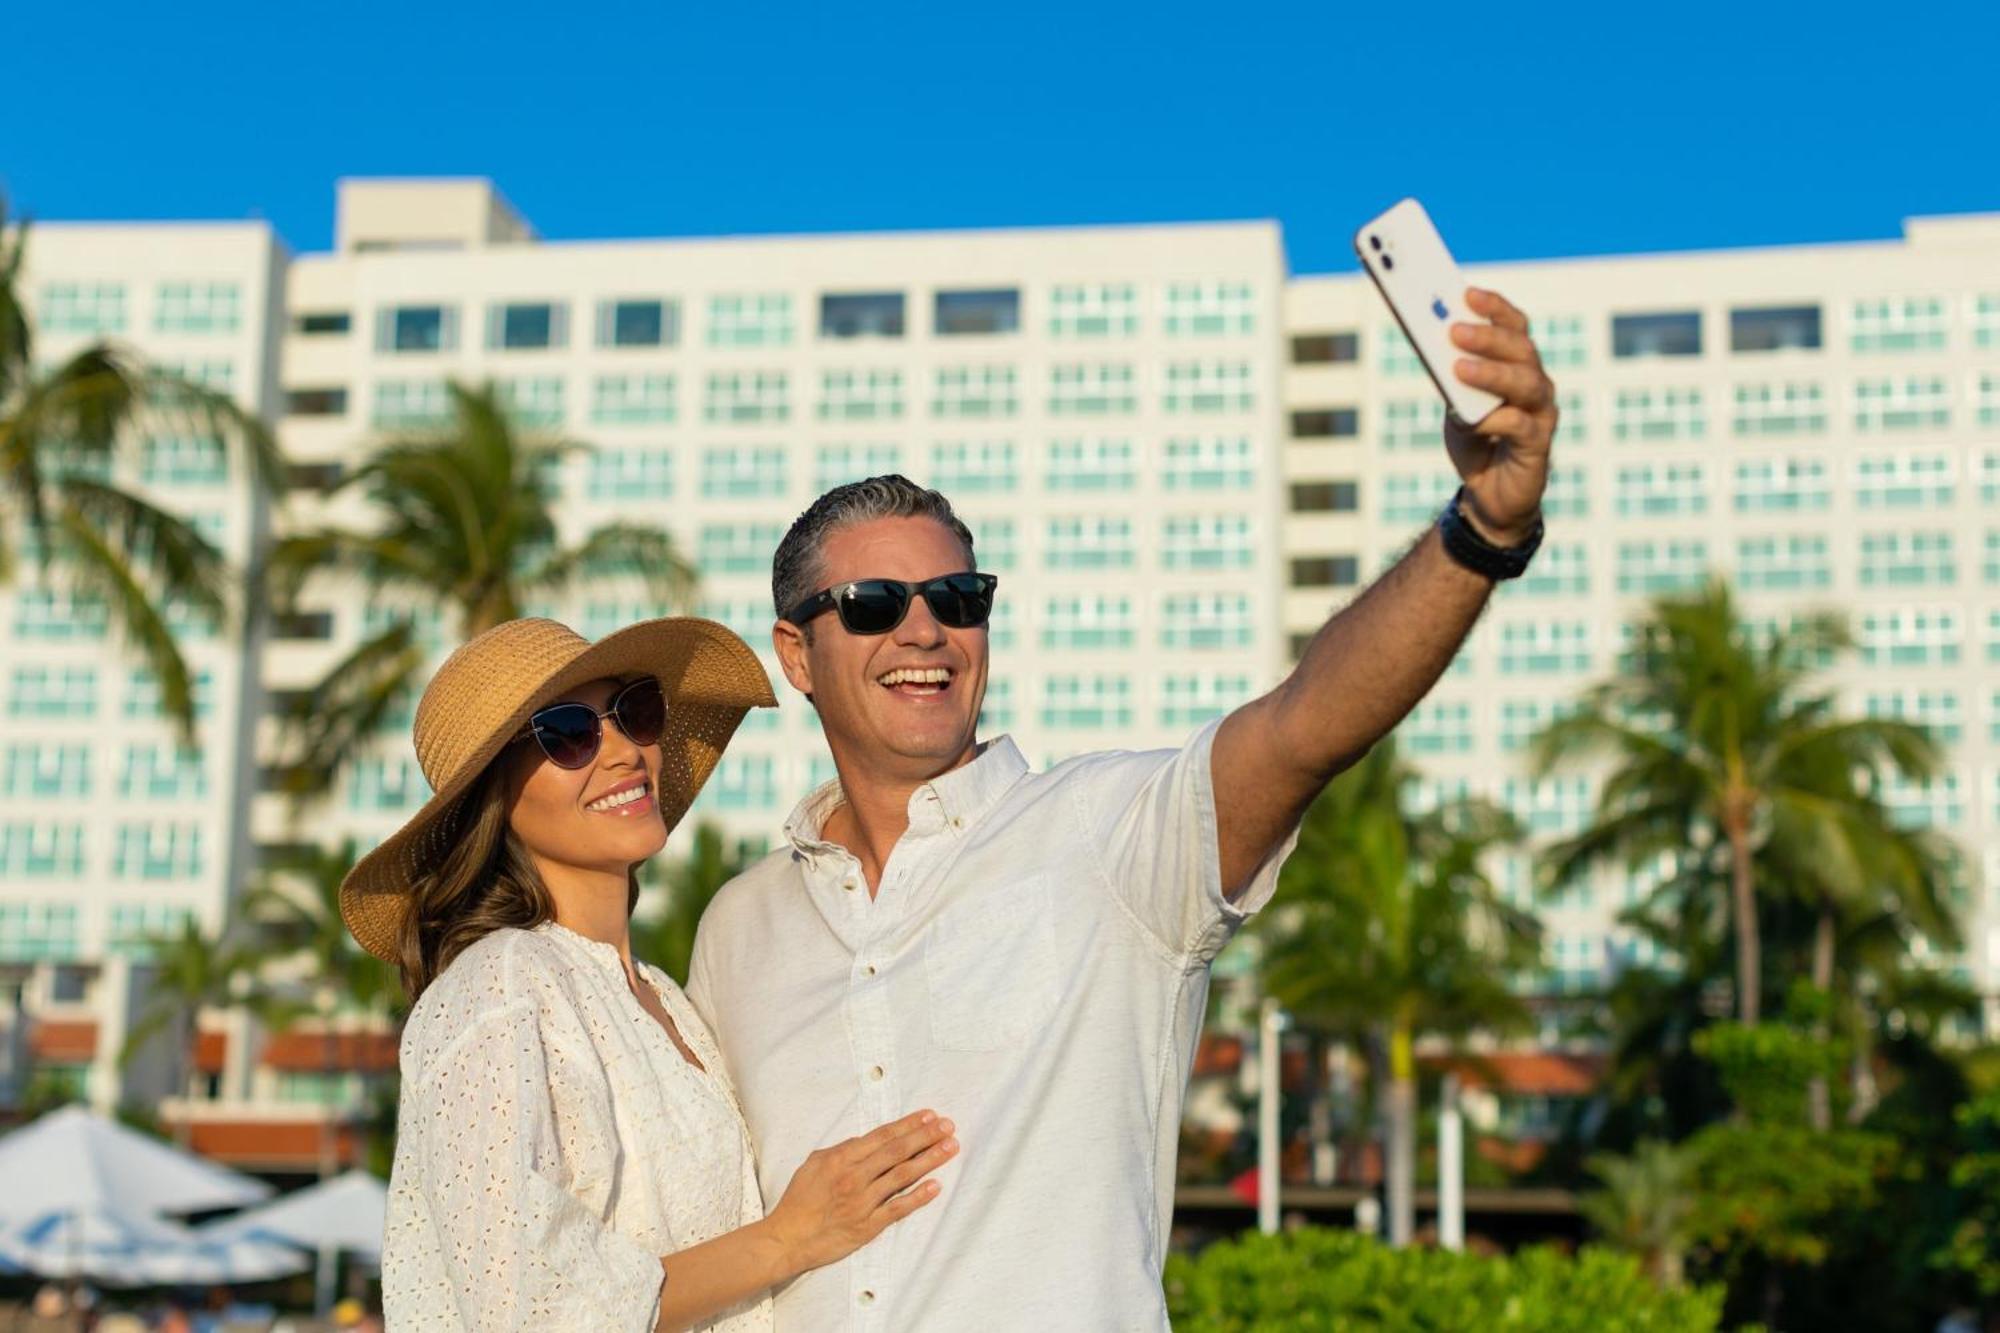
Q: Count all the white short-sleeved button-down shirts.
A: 1